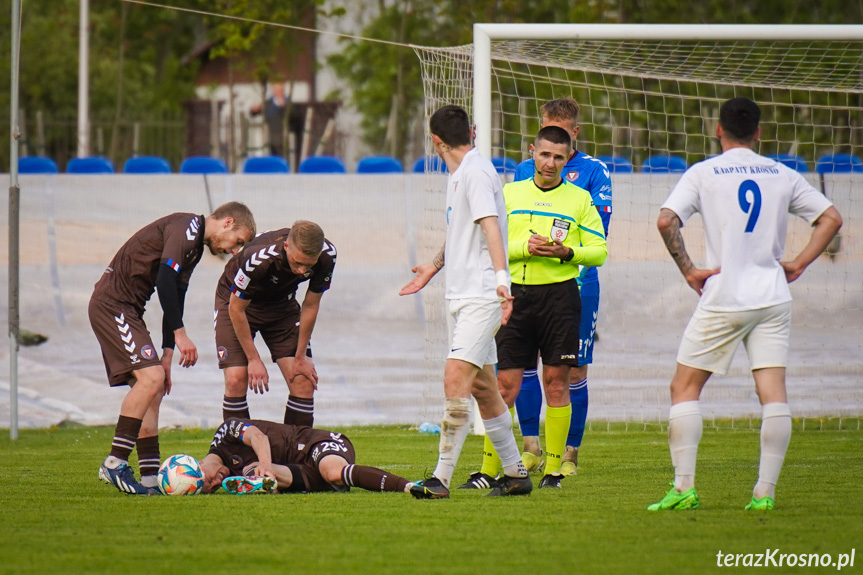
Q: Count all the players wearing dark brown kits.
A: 3